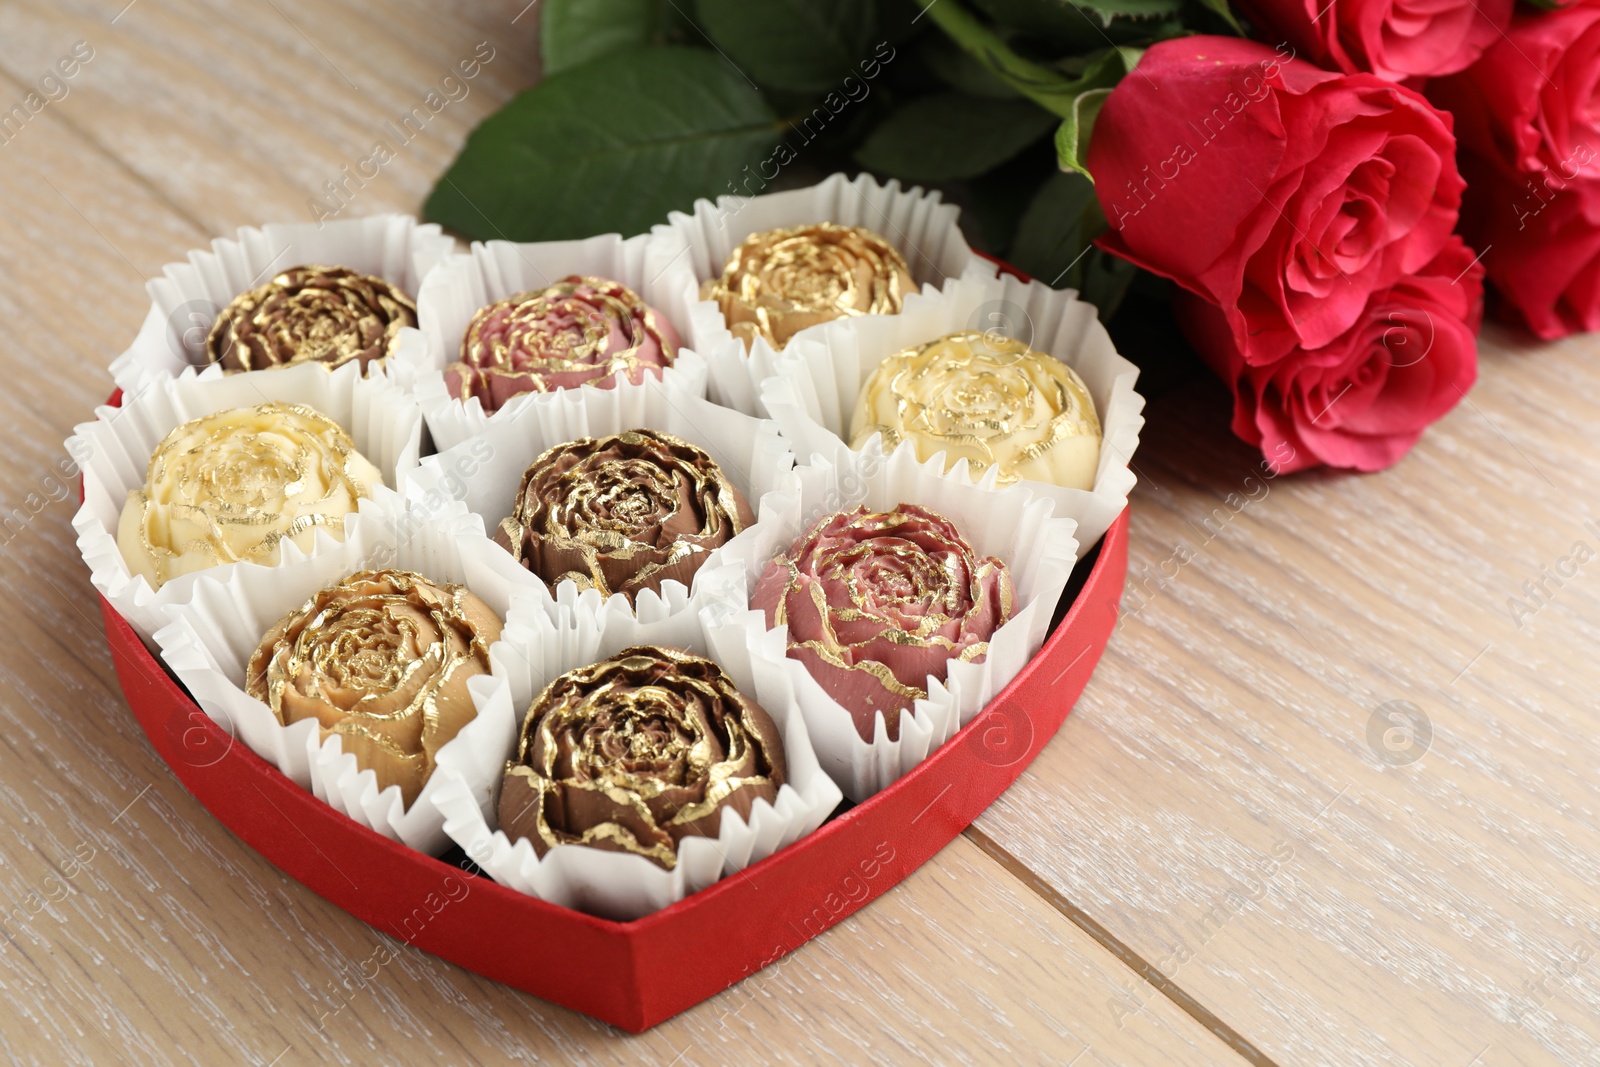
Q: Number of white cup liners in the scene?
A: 9